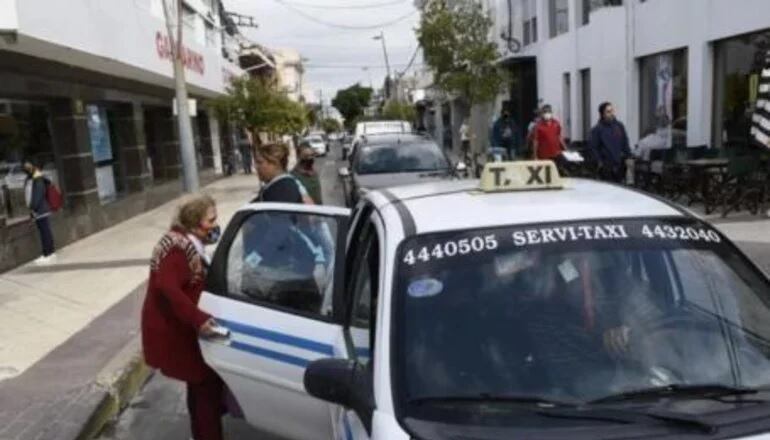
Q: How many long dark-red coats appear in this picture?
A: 1